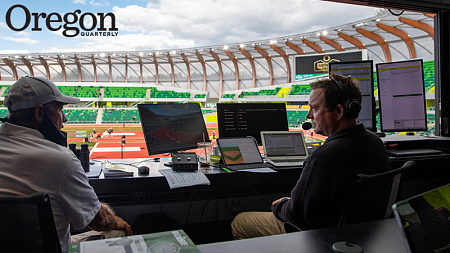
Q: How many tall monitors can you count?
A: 2